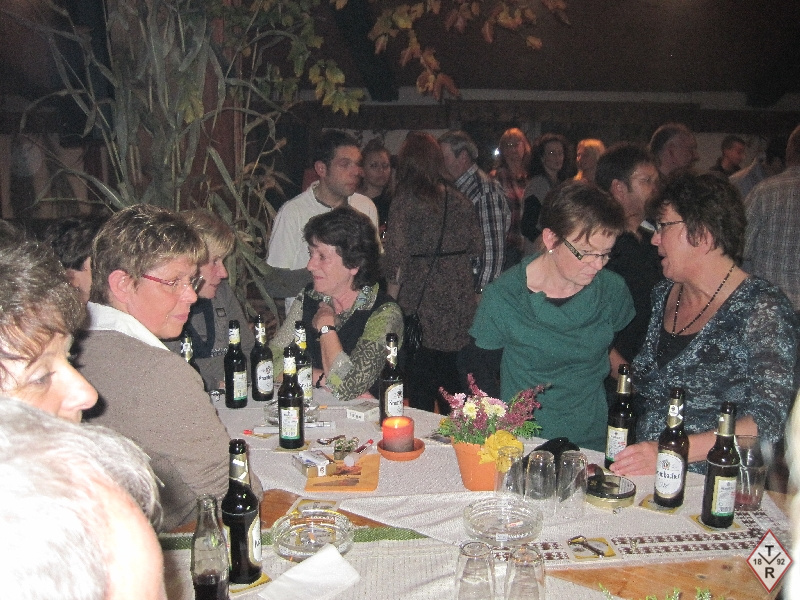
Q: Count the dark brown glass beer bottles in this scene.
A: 10